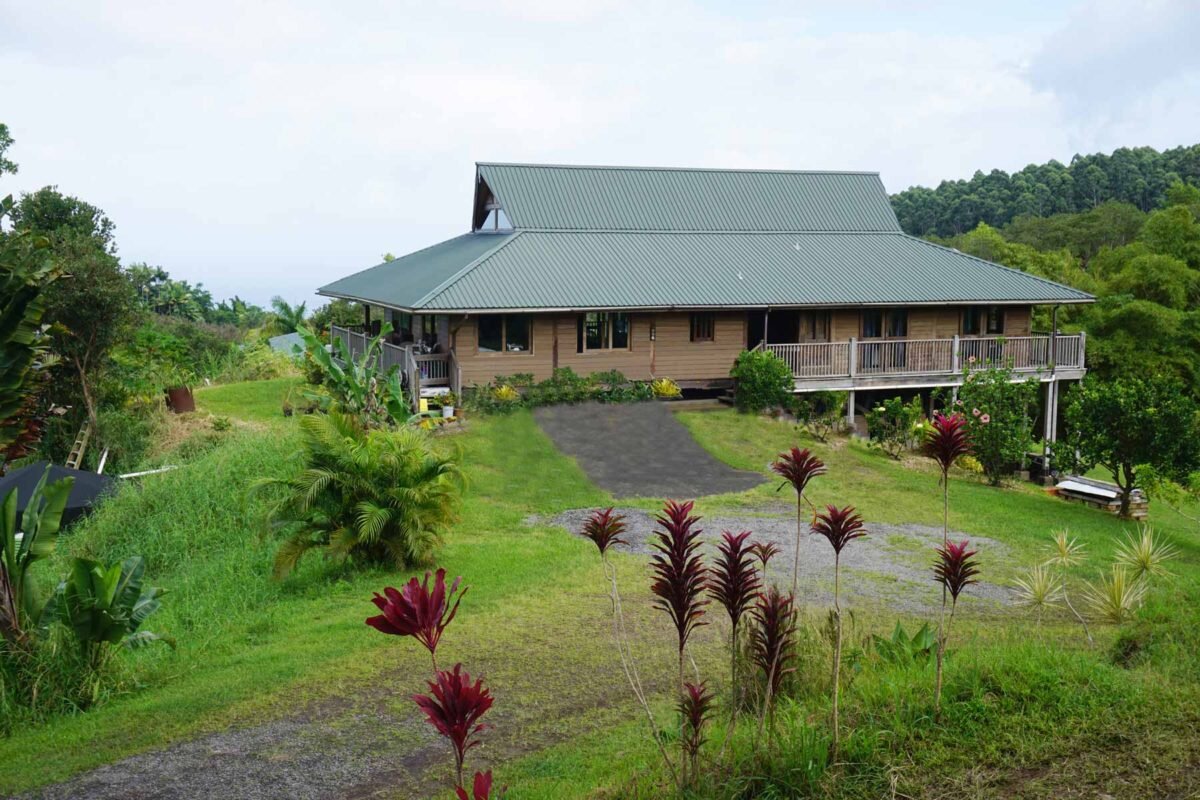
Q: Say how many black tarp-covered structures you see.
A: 1